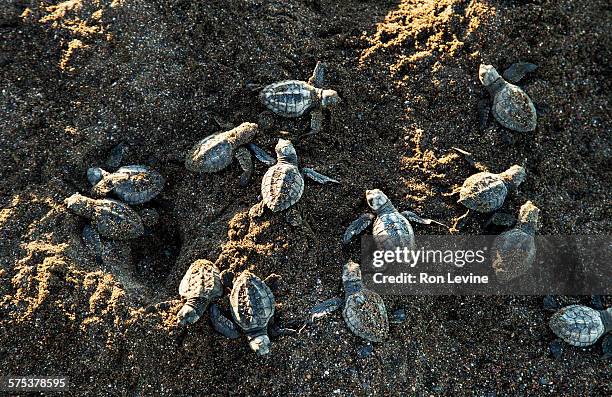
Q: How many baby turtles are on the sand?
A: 13